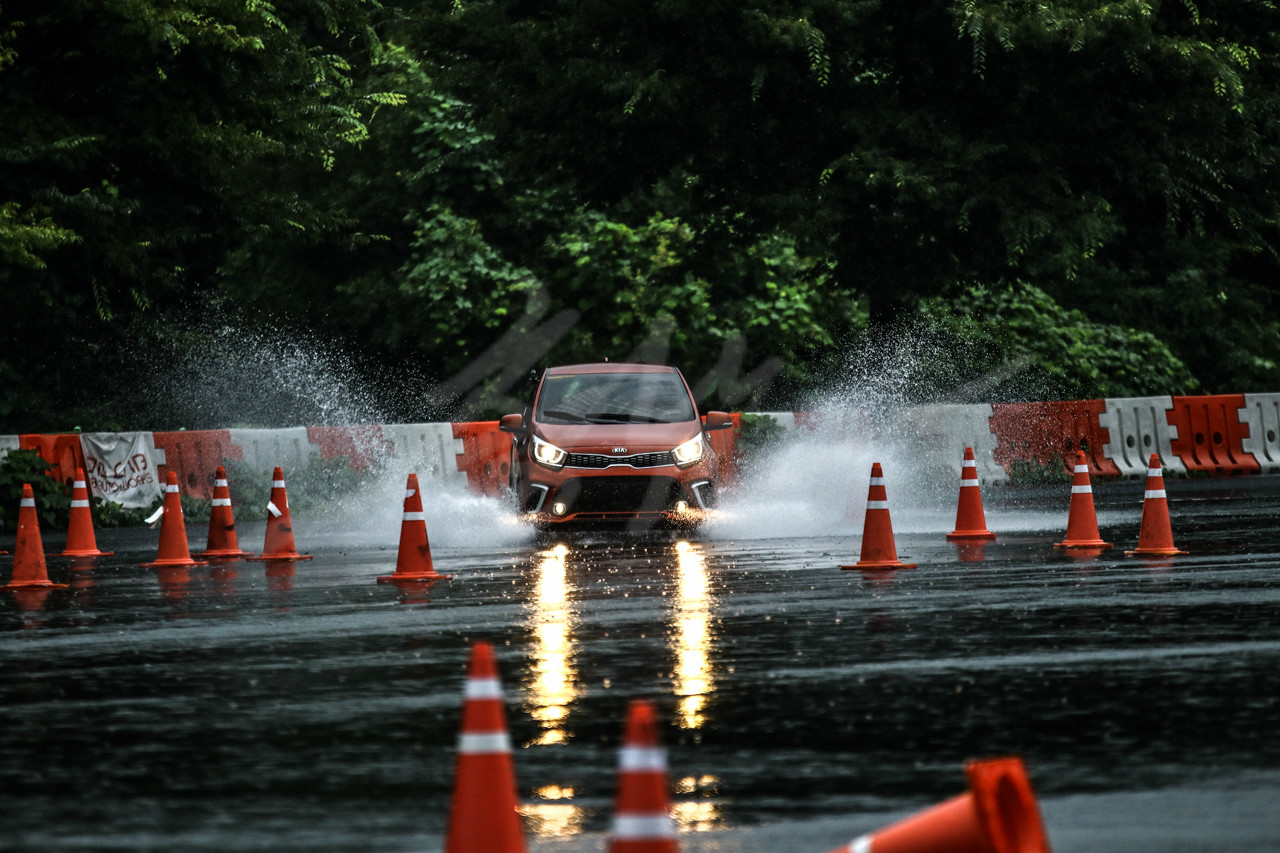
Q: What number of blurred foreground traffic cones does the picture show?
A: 3